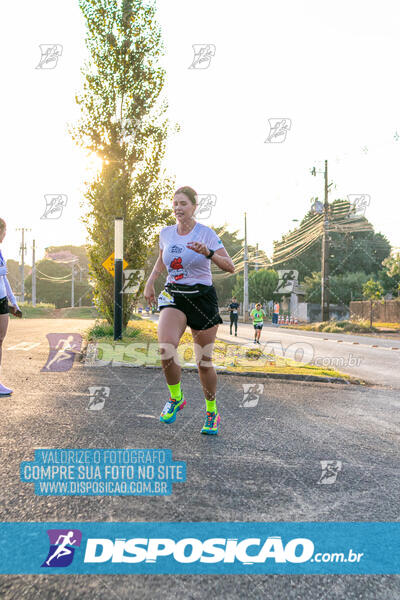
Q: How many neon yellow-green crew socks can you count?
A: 2